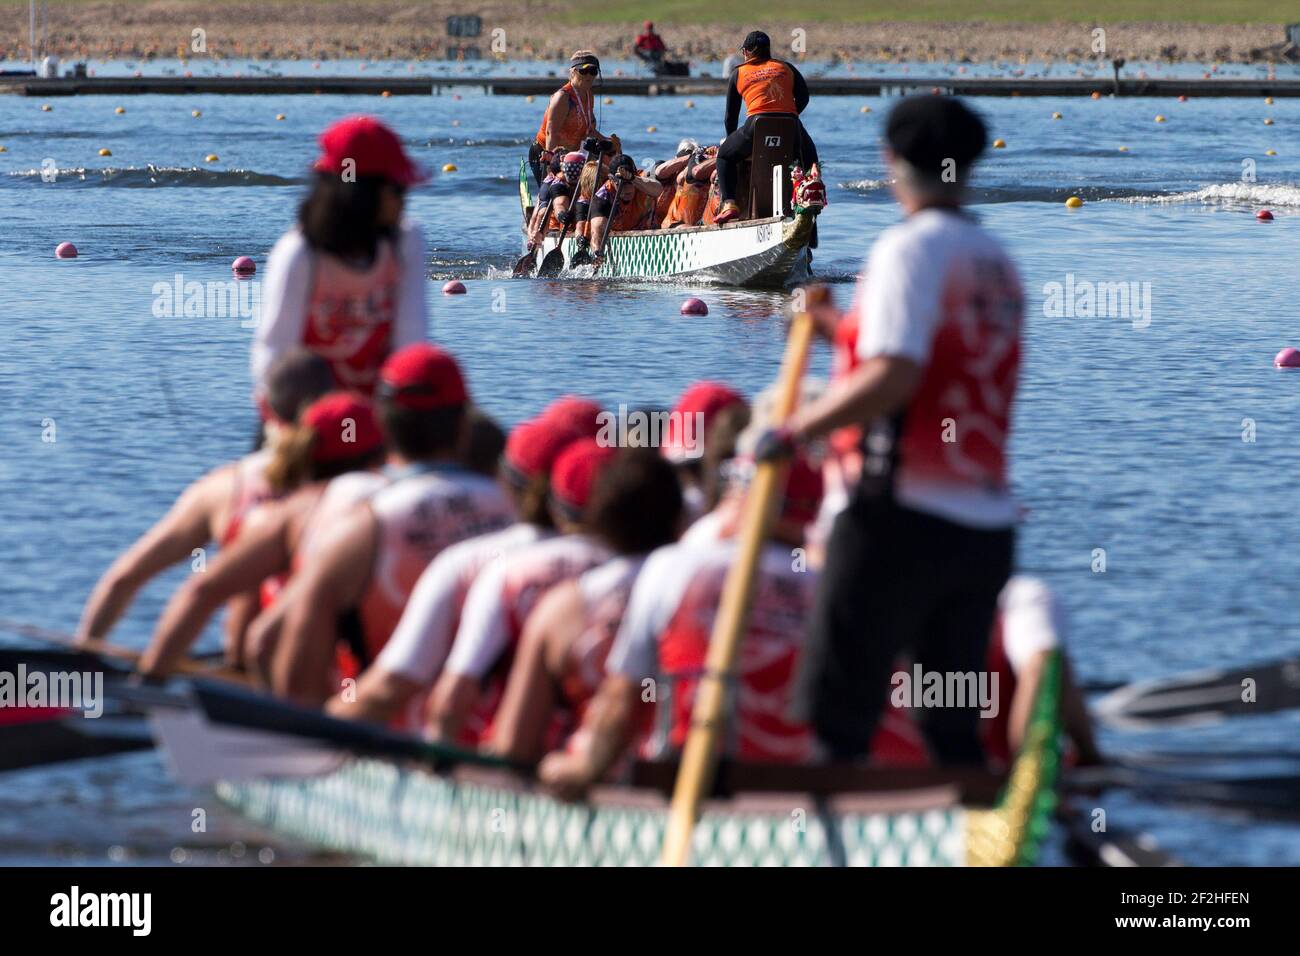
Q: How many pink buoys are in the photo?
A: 5